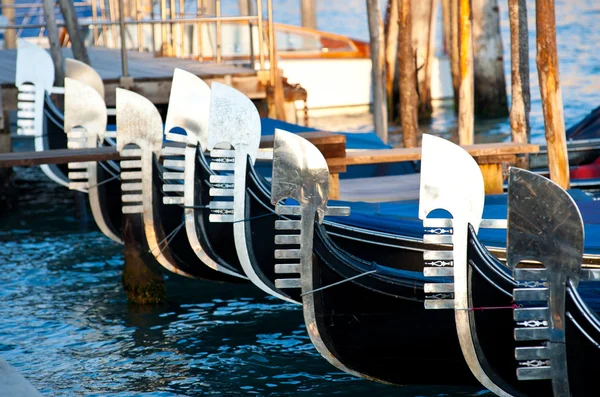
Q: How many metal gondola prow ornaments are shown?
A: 9